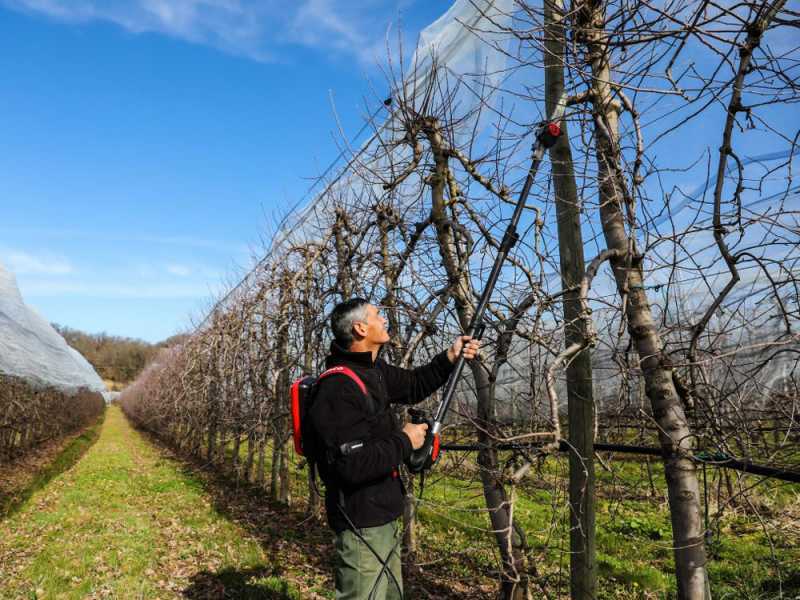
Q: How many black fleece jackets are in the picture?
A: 1